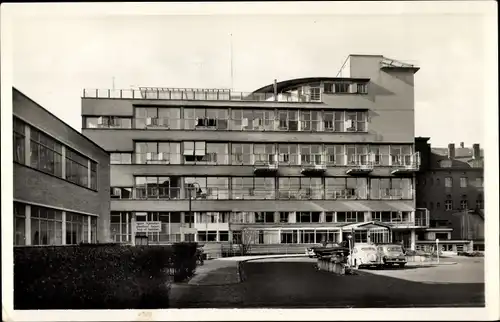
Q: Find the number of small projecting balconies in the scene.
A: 4